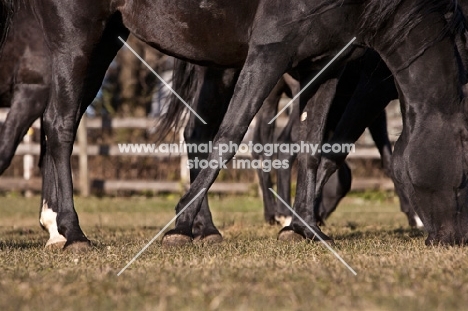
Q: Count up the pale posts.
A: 3